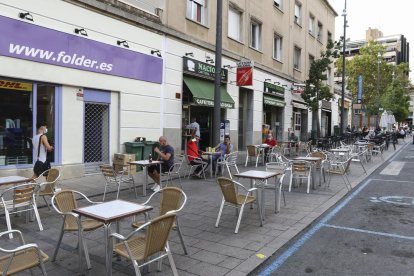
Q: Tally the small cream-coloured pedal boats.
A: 0